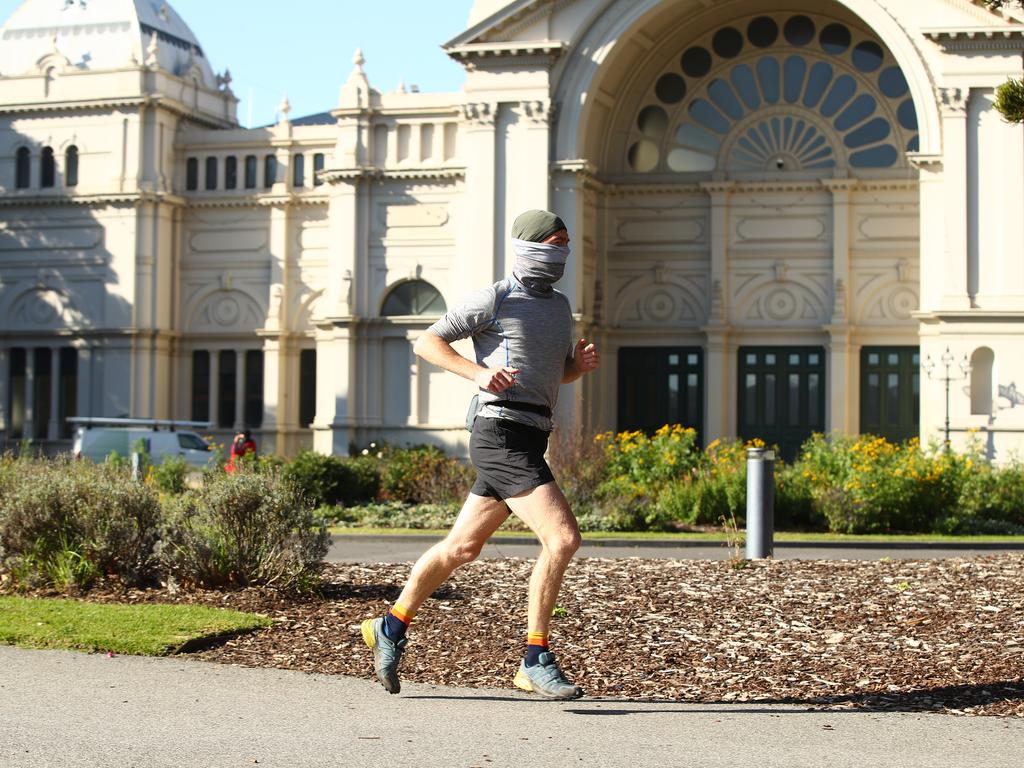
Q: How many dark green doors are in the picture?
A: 3